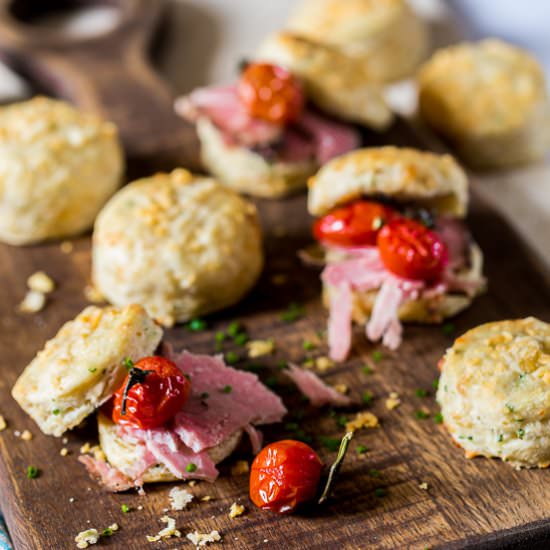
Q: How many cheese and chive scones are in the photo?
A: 8